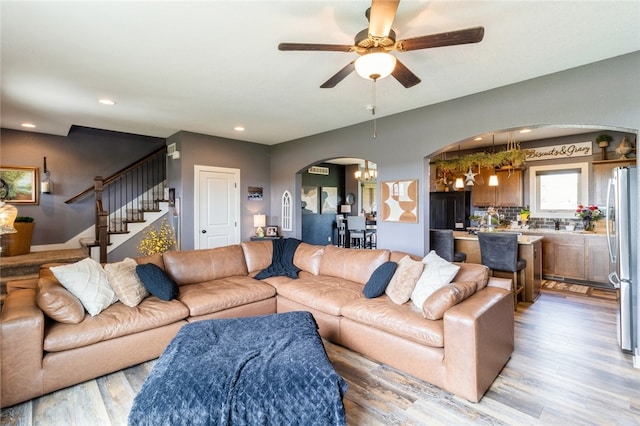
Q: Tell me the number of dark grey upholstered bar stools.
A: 2